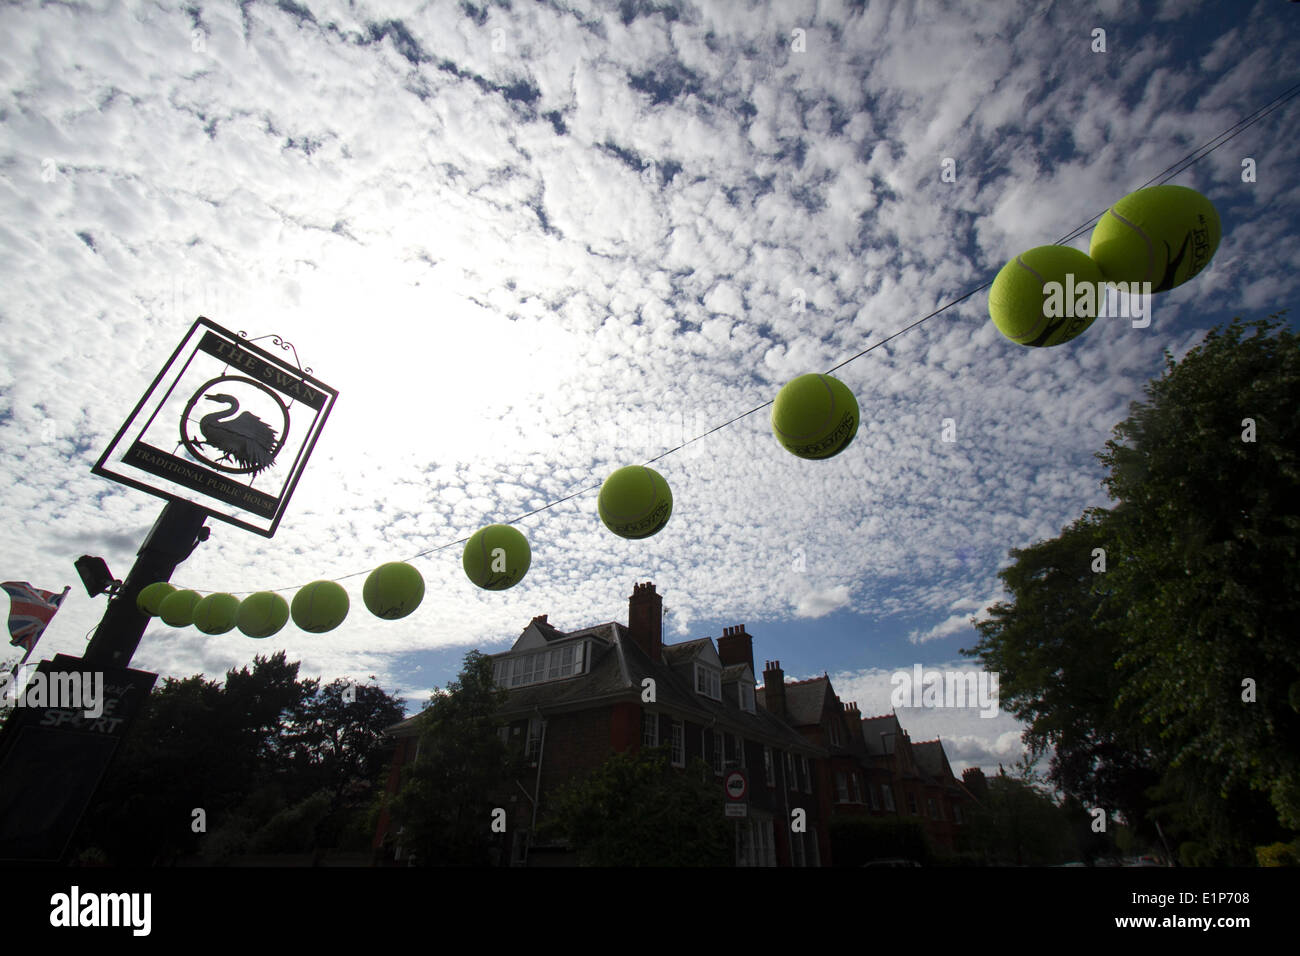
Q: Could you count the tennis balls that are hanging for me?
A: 11